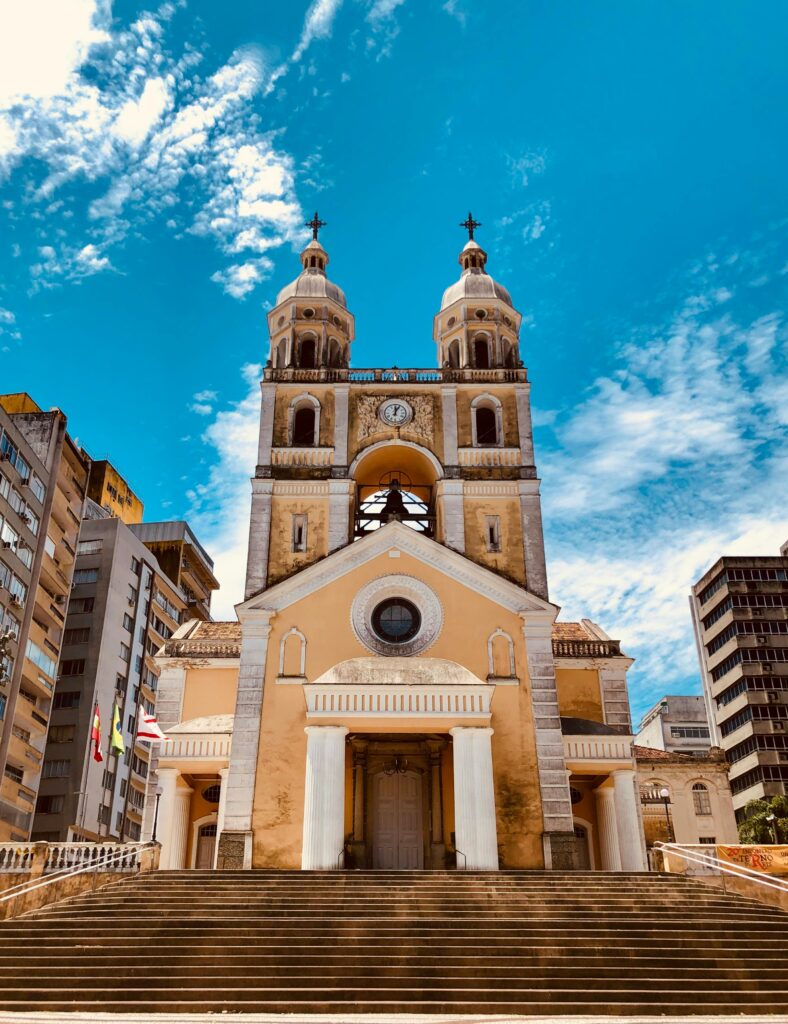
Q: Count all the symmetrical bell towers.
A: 2